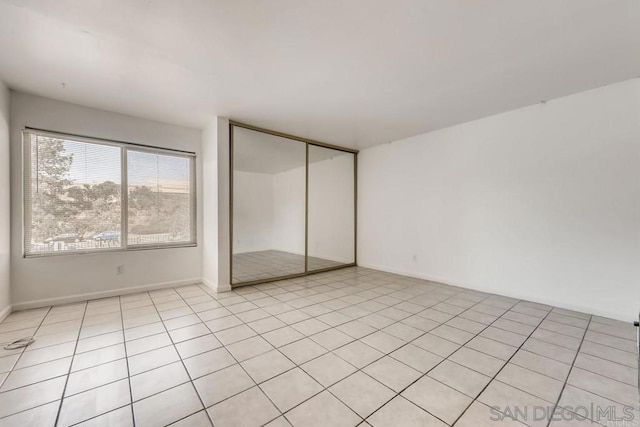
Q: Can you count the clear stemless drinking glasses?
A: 0